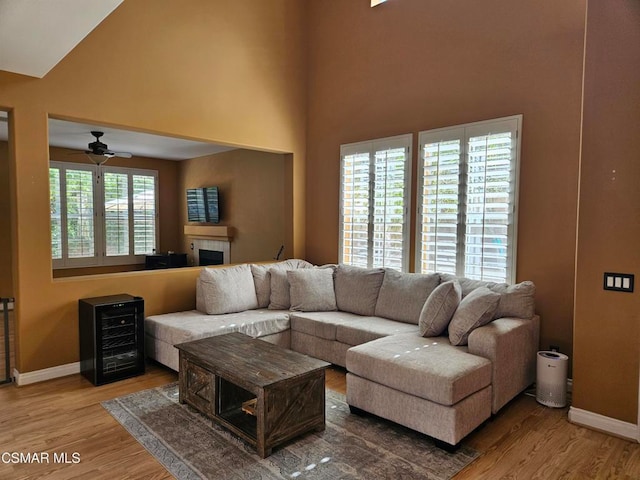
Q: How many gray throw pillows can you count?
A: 4